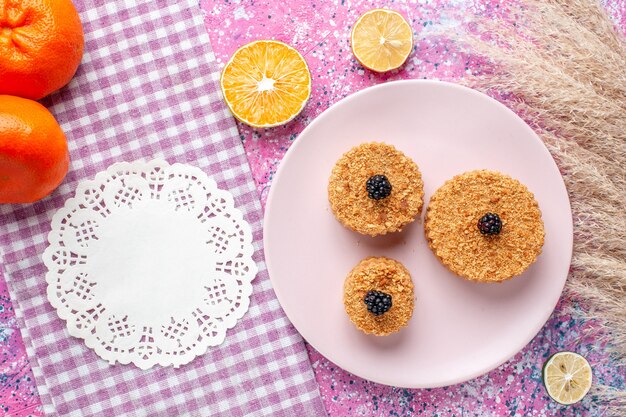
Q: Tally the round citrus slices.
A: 3